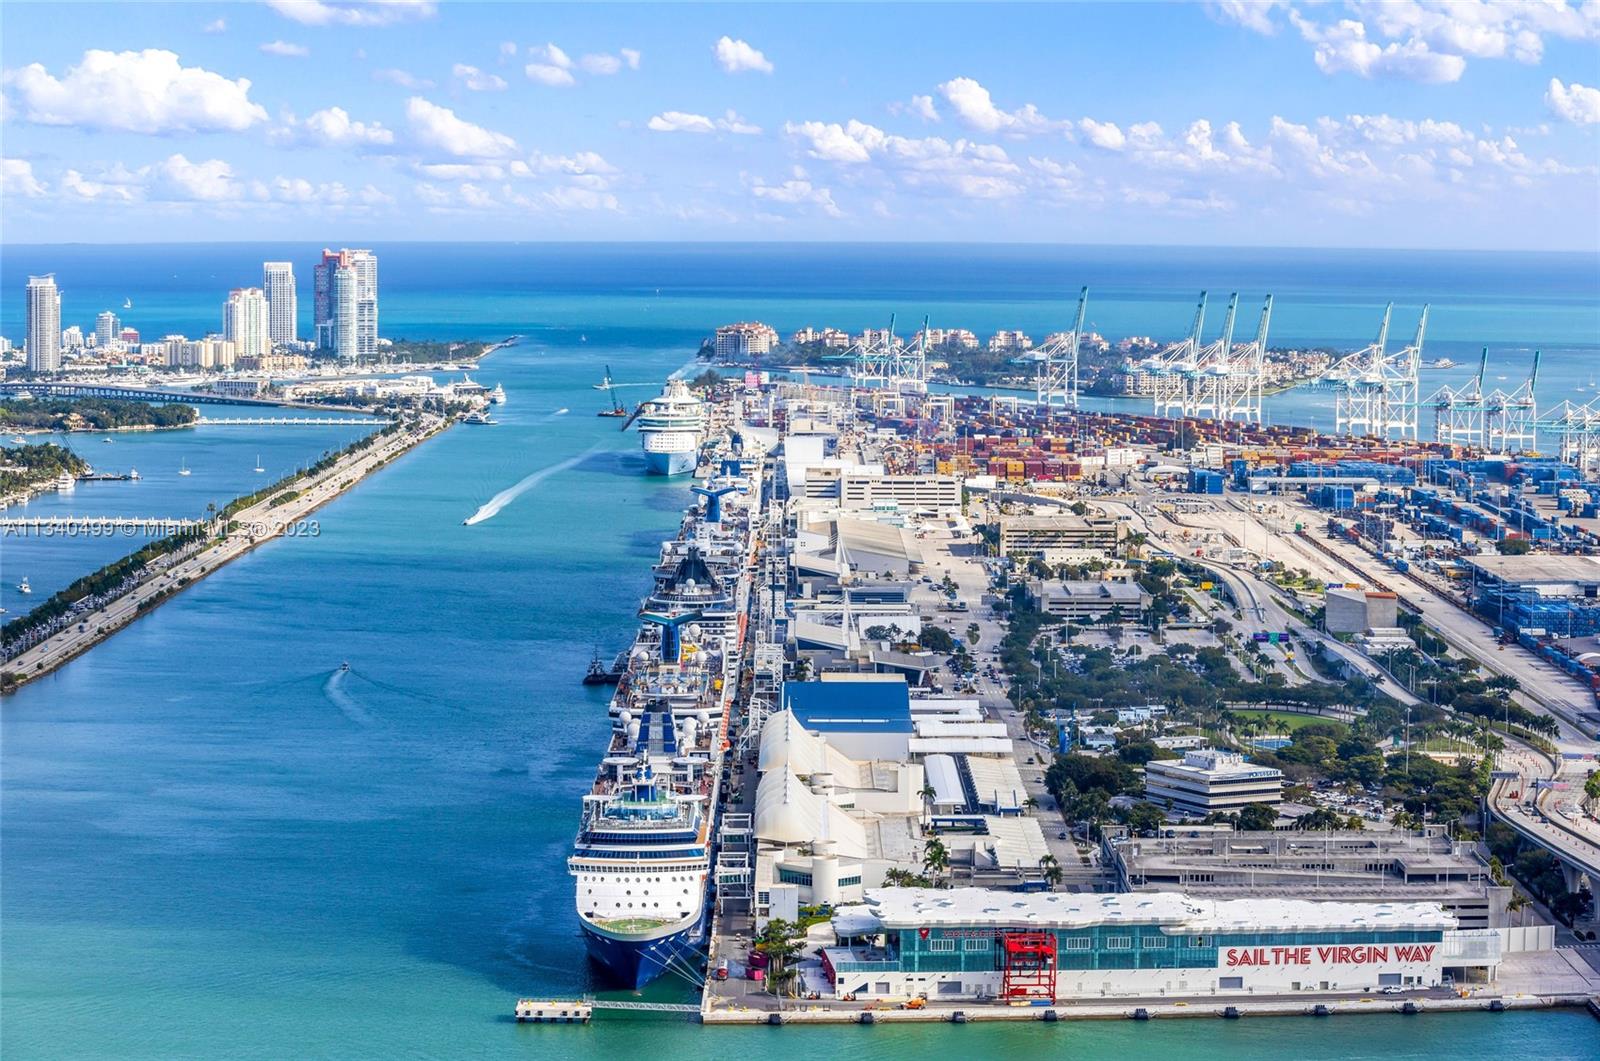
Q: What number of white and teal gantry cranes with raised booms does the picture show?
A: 10